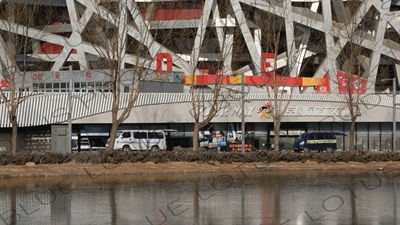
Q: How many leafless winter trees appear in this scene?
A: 5